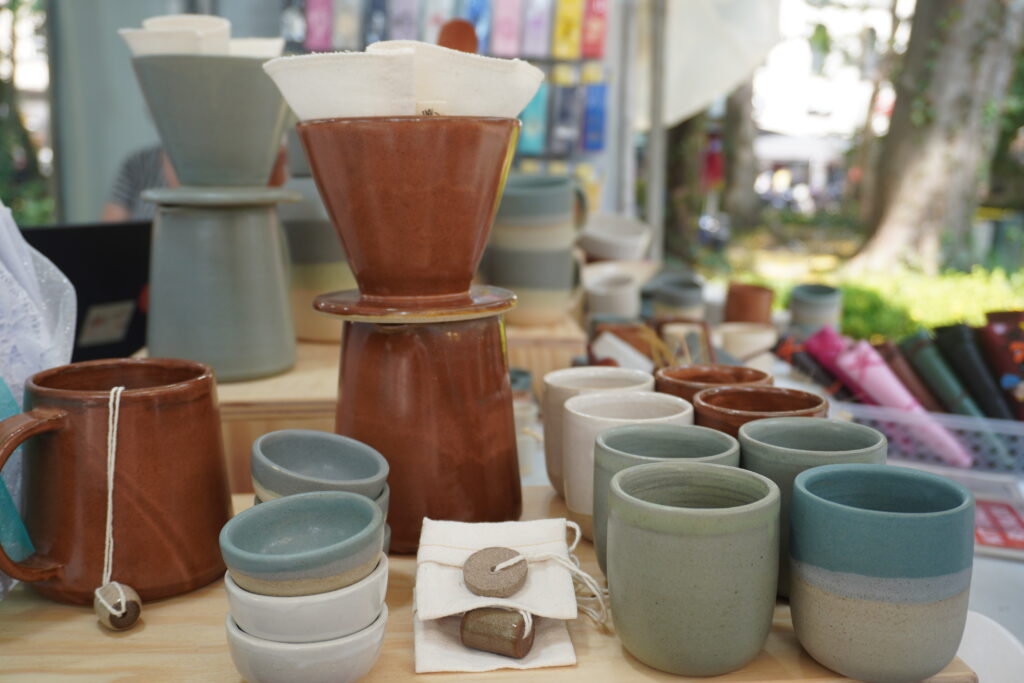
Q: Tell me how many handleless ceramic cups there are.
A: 8